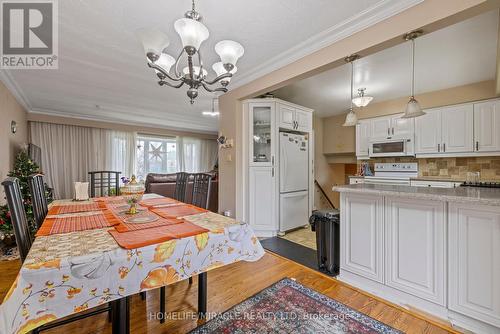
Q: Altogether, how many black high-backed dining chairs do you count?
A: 5